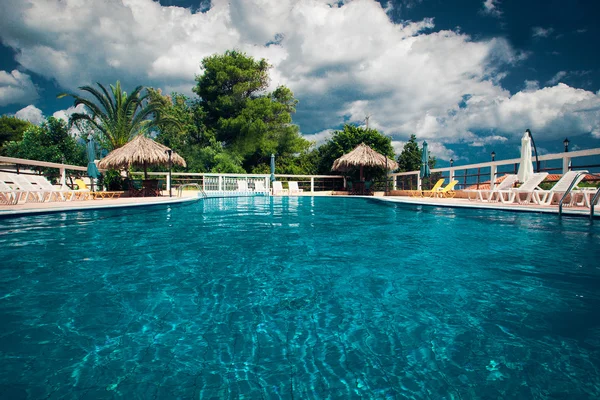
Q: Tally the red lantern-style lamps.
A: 0